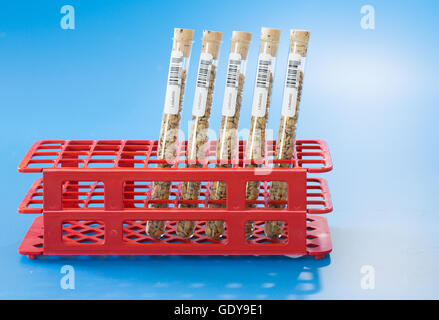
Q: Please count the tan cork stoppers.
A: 5